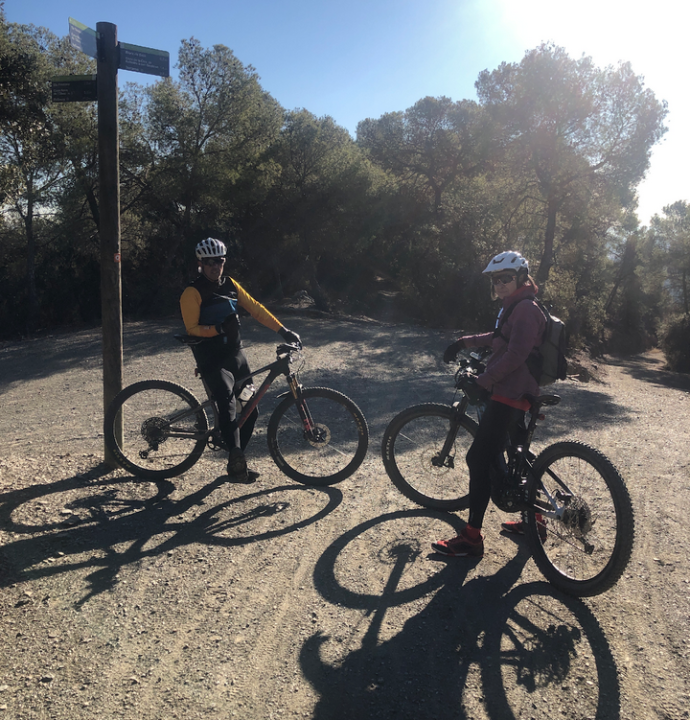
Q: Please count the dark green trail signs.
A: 3